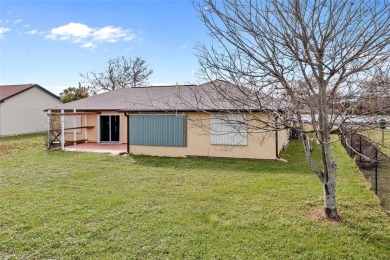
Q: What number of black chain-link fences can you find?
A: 1